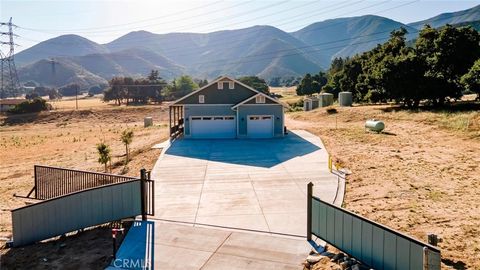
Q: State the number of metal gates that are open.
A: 1